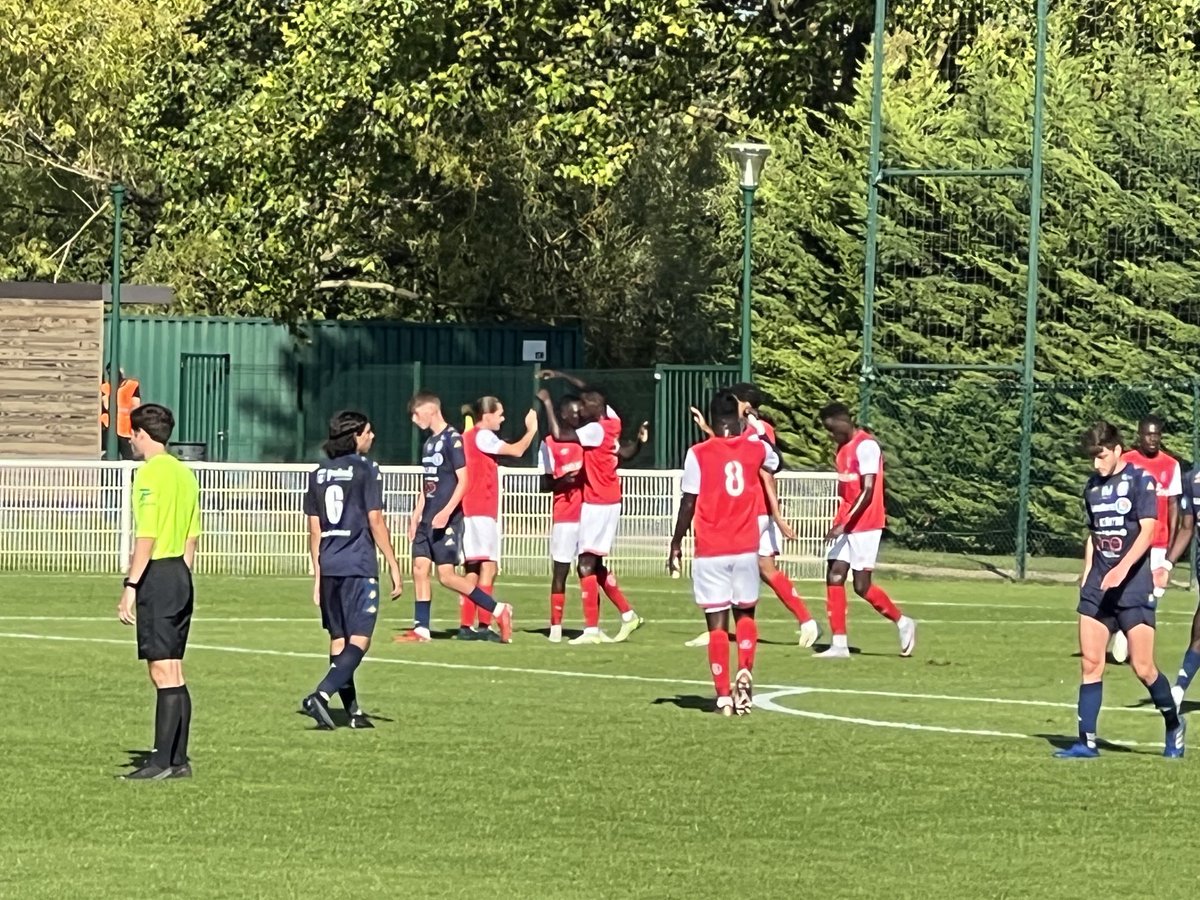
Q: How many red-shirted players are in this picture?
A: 7